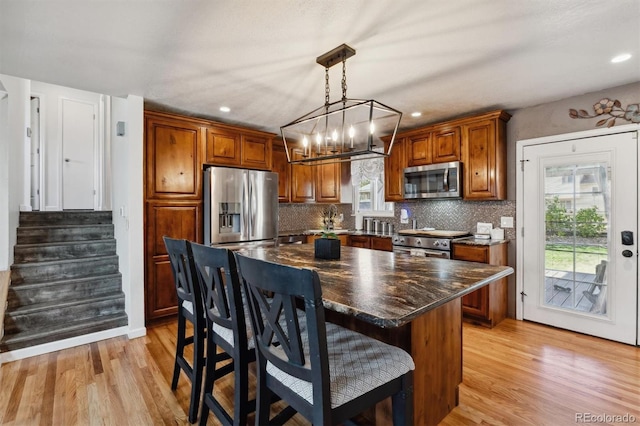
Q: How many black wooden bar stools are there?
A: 3